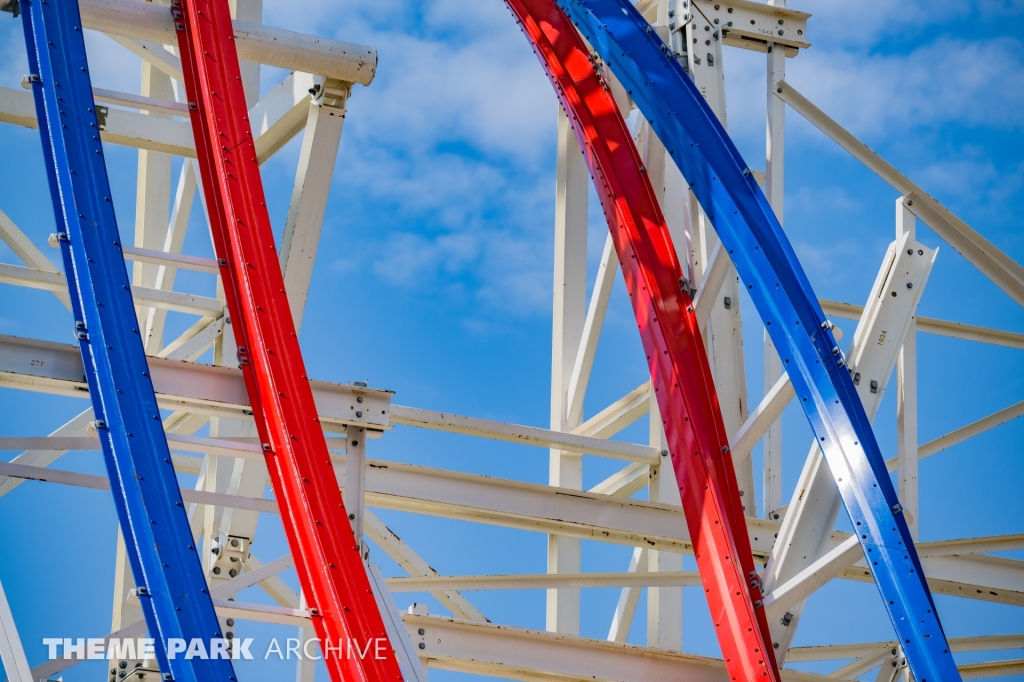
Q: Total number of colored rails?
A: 4